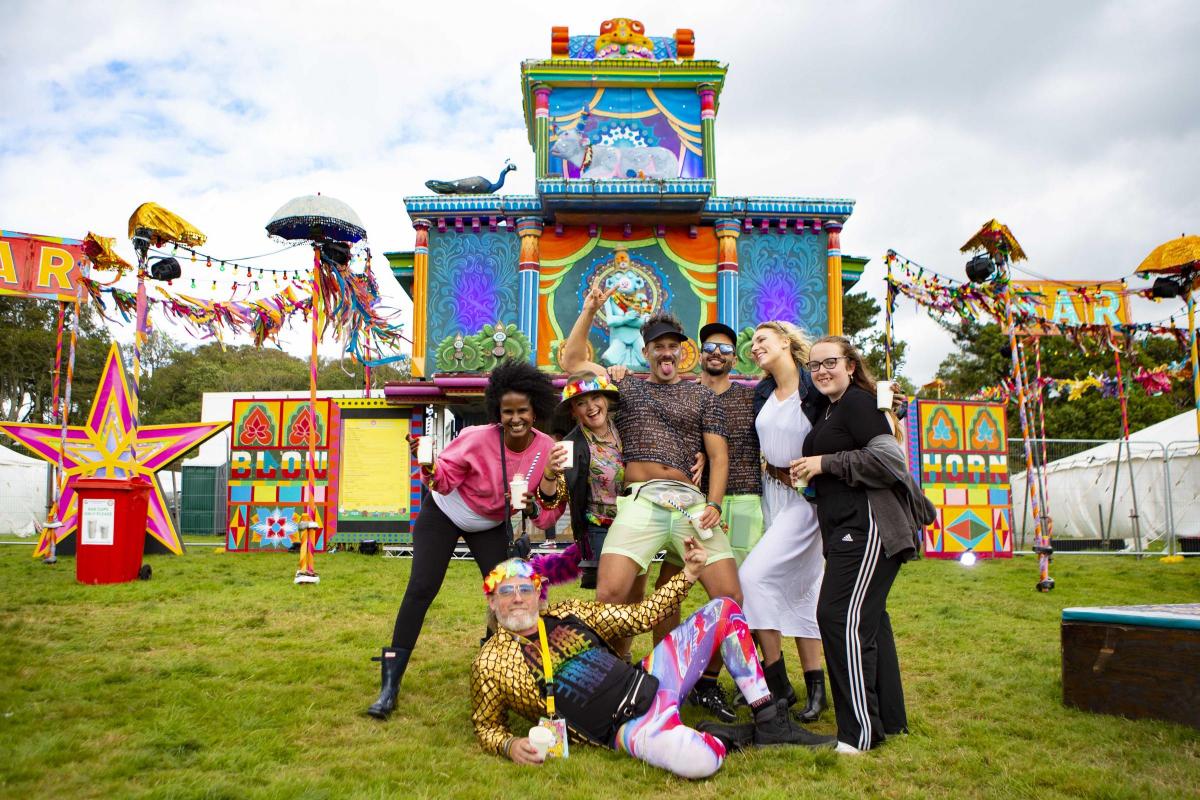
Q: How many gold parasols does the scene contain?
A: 4